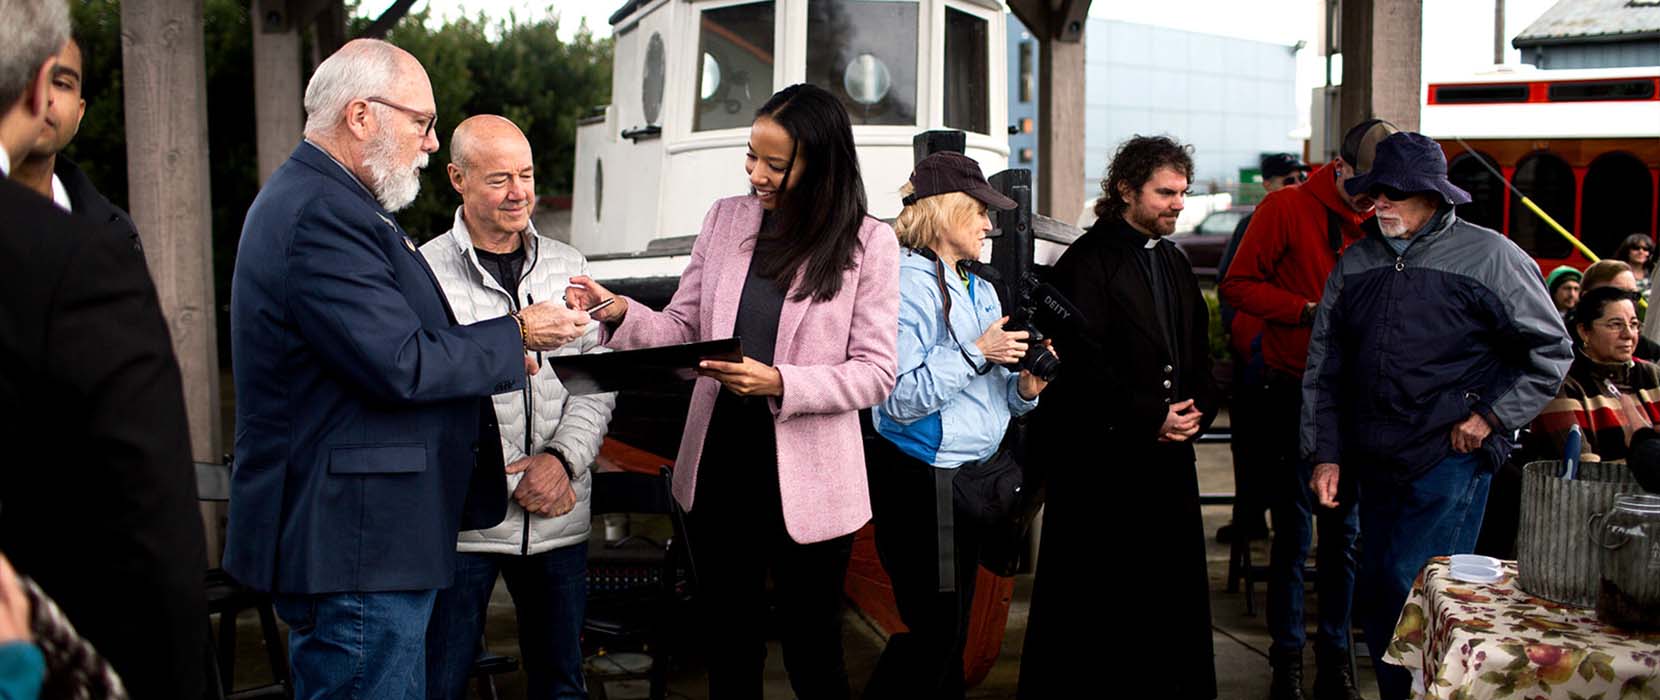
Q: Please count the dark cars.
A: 1